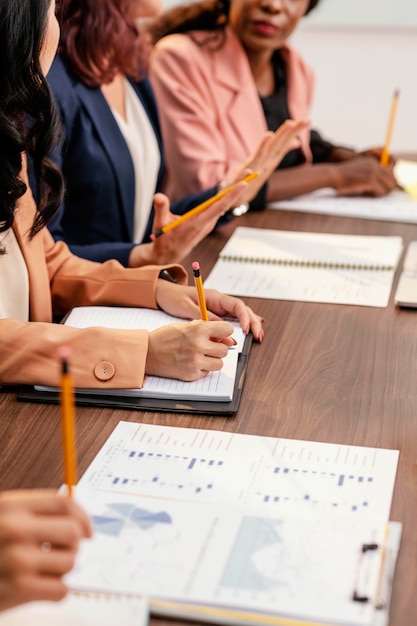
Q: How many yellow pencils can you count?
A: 4